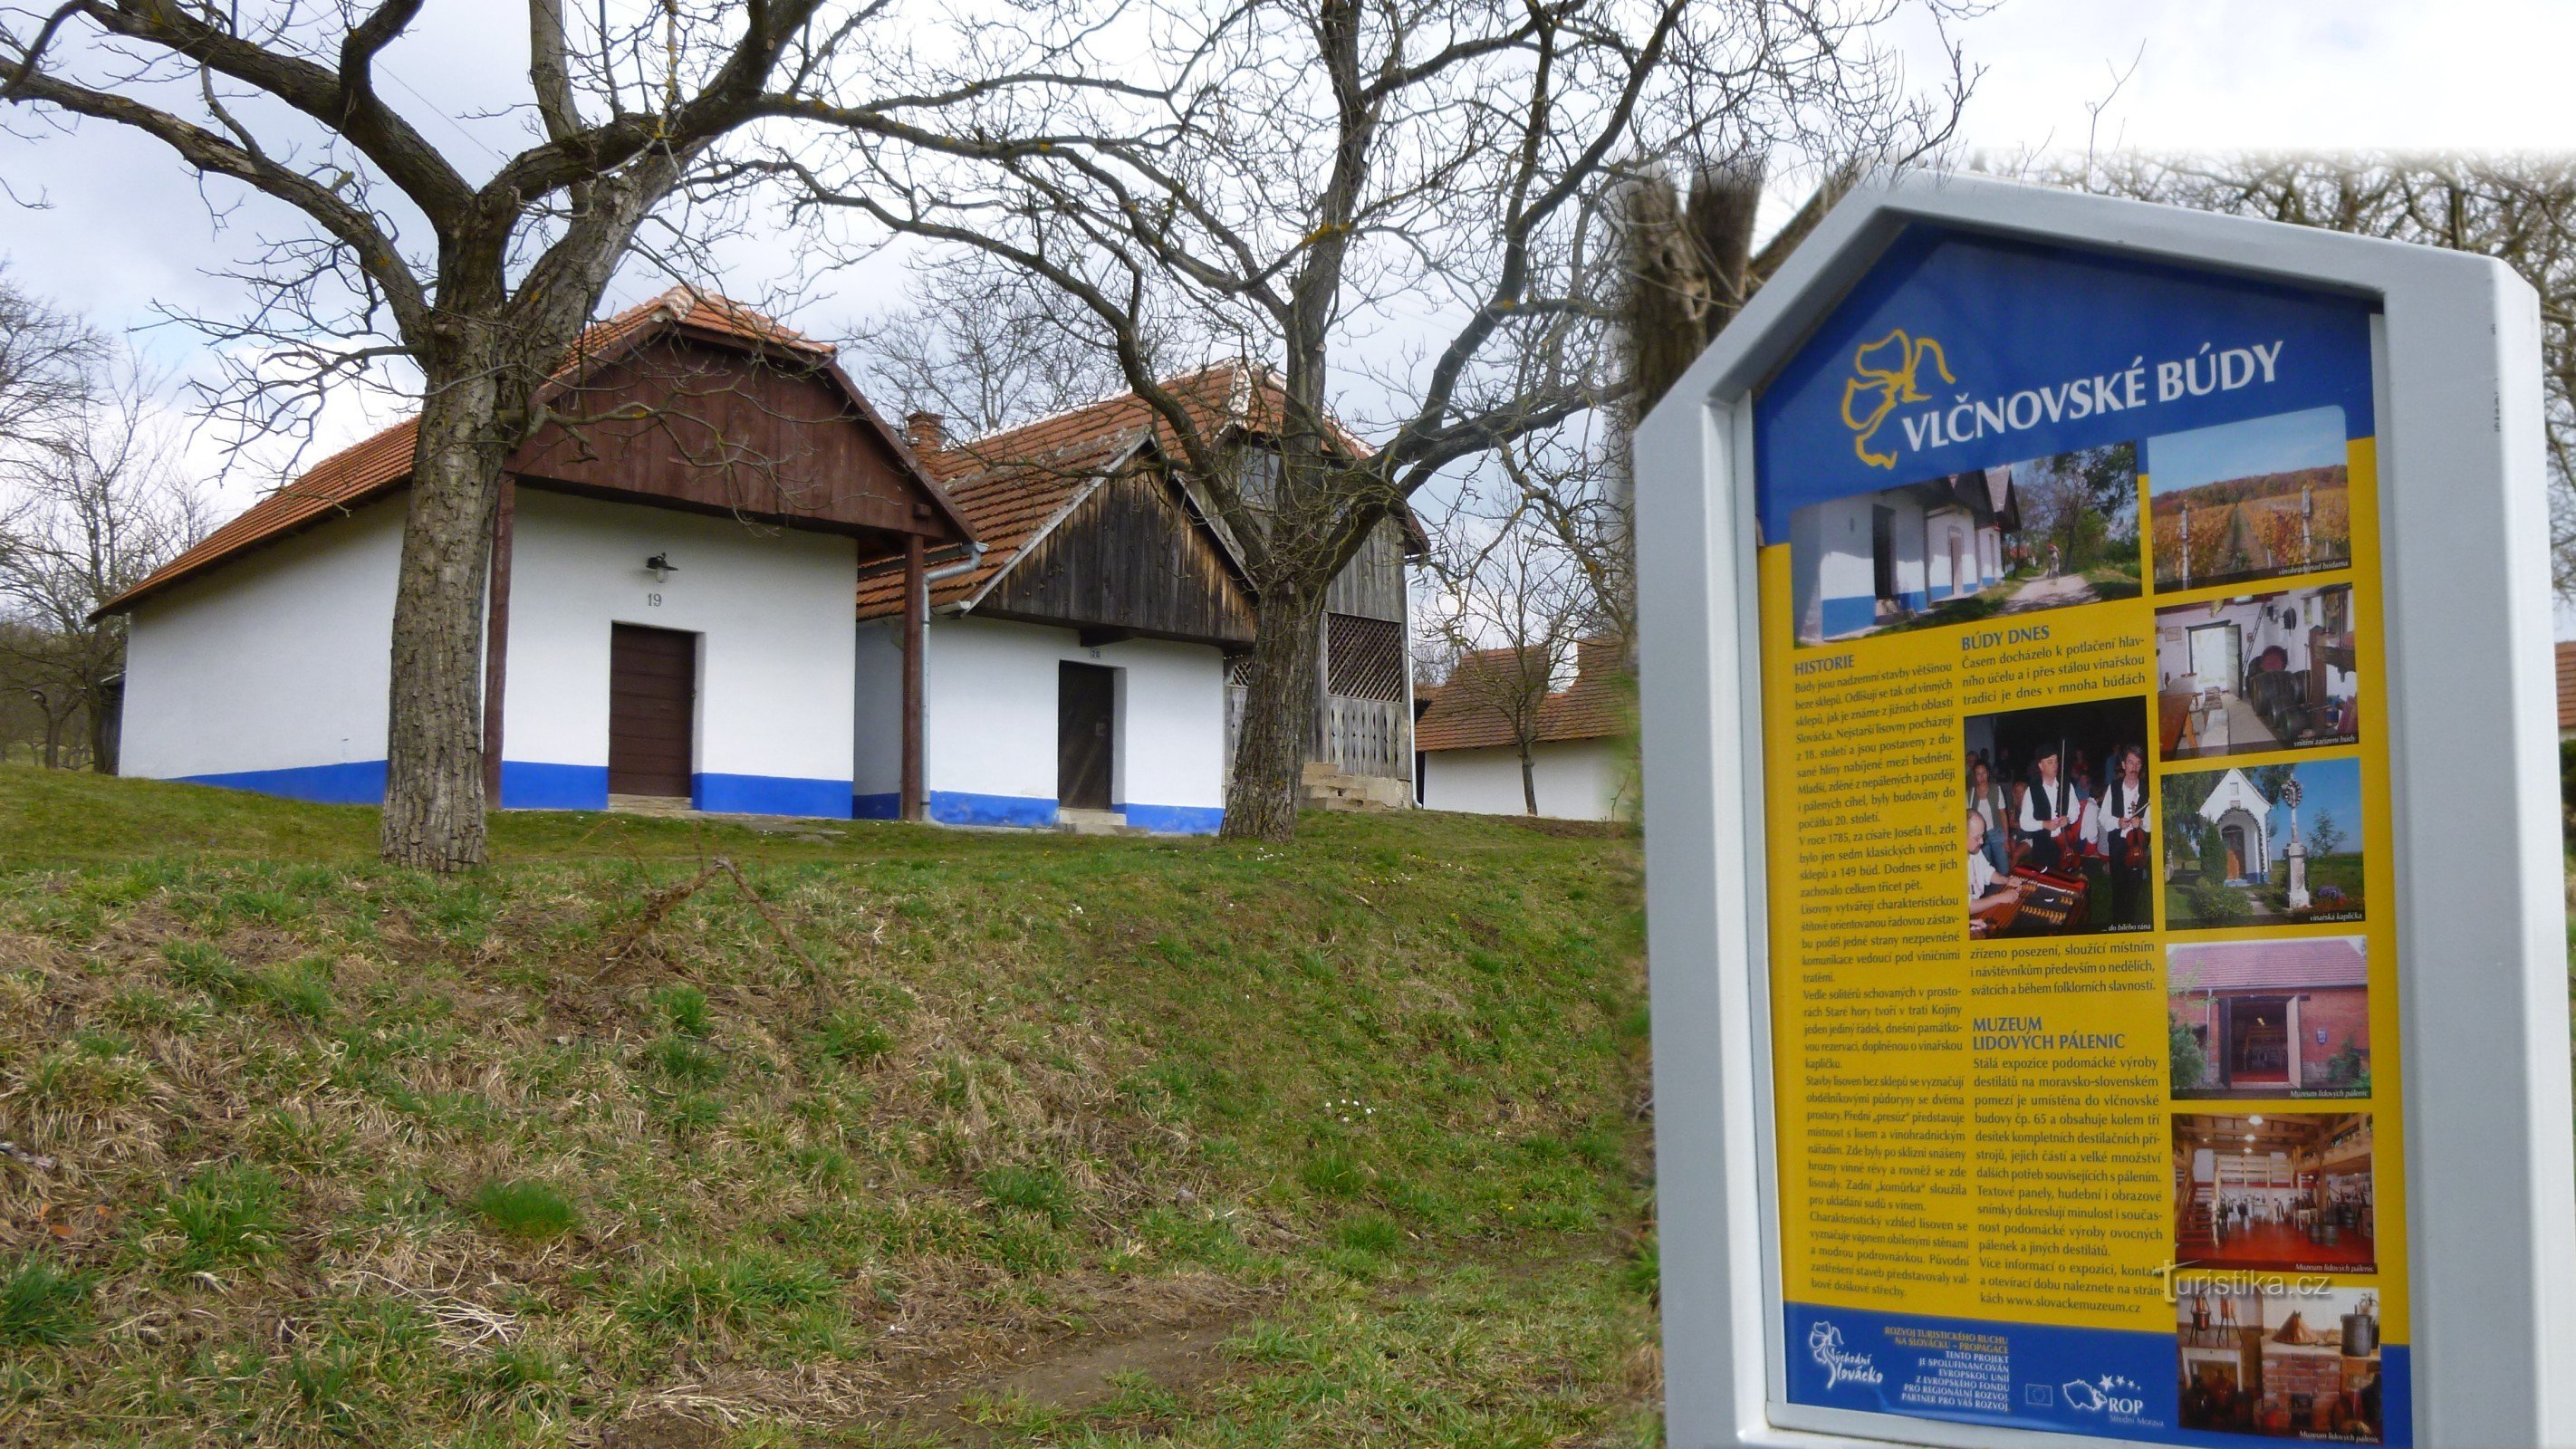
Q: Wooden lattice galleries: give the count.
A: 1